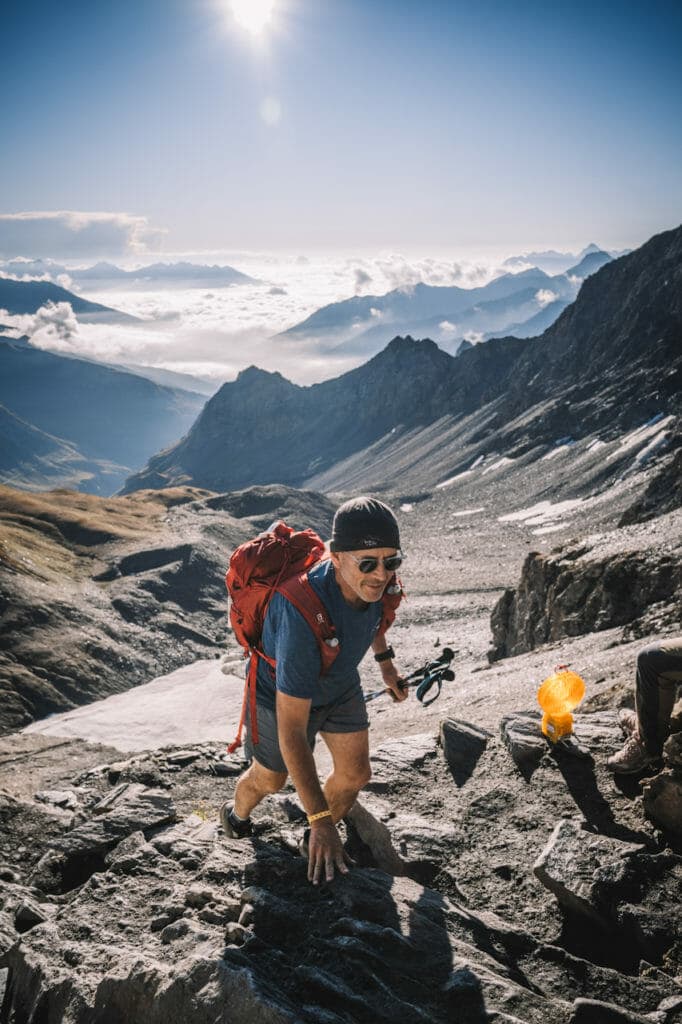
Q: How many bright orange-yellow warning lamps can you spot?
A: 1